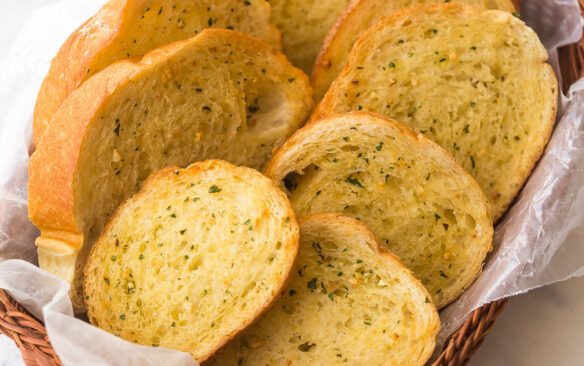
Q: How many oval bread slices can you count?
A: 8